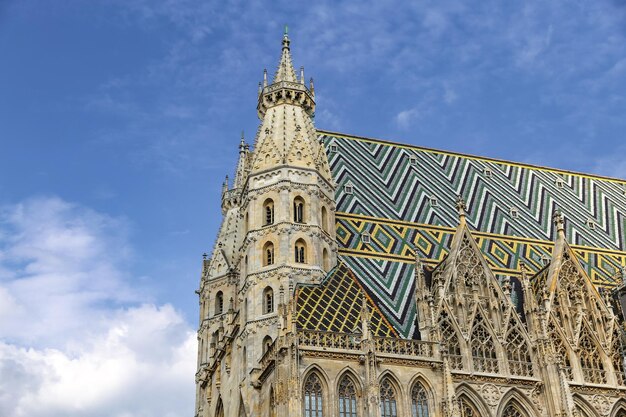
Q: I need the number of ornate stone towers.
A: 2